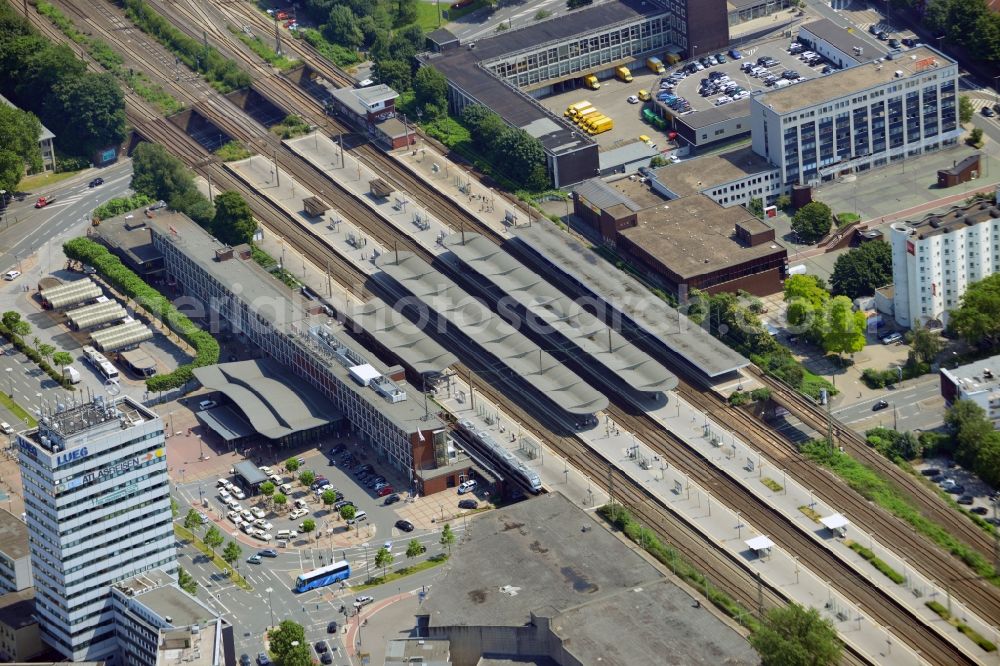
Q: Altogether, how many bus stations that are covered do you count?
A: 3